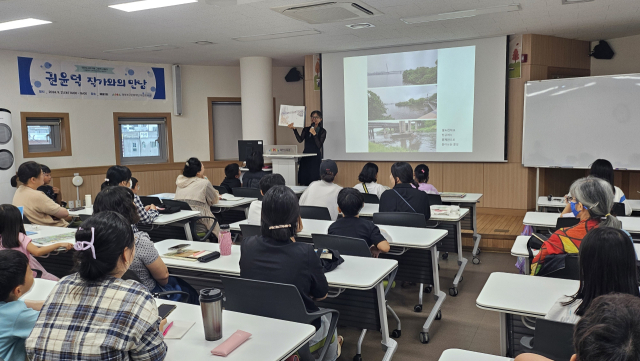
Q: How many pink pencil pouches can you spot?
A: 1